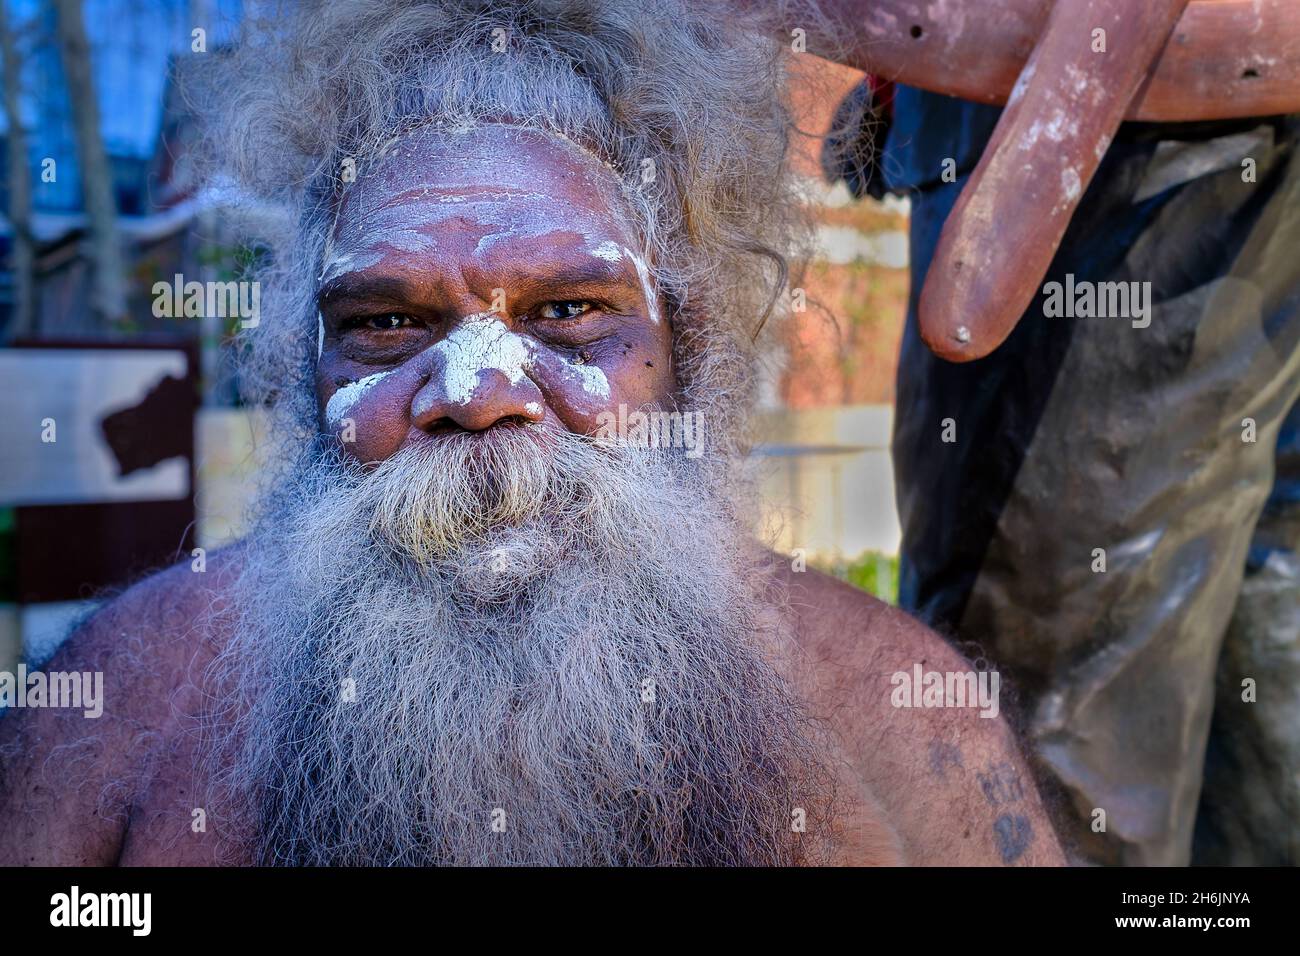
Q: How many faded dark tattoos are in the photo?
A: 3